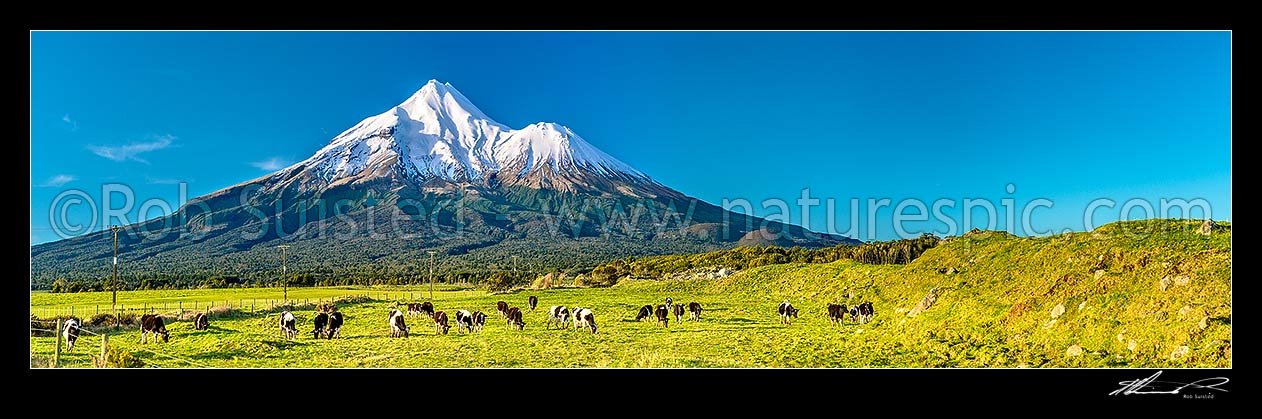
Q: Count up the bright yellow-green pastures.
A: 1